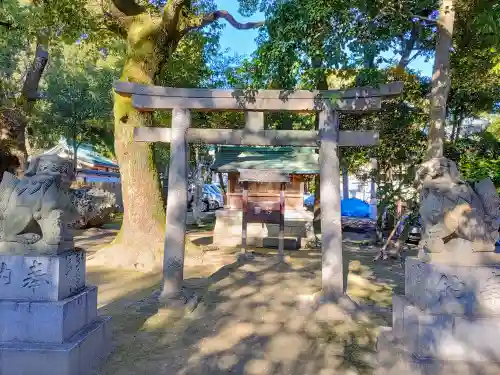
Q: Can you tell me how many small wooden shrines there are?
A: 1